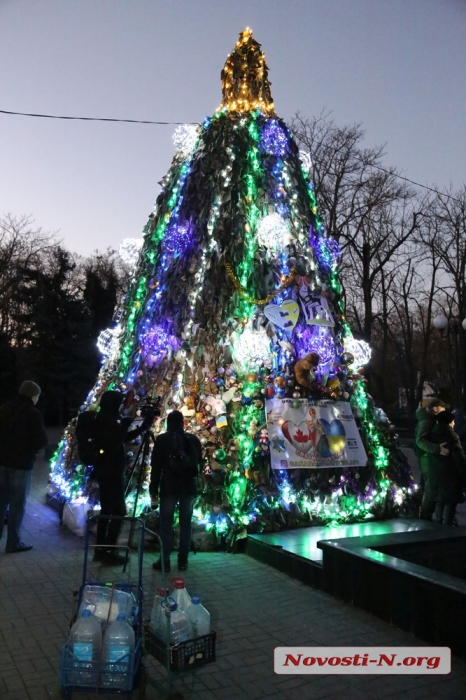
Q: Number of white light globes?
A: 7